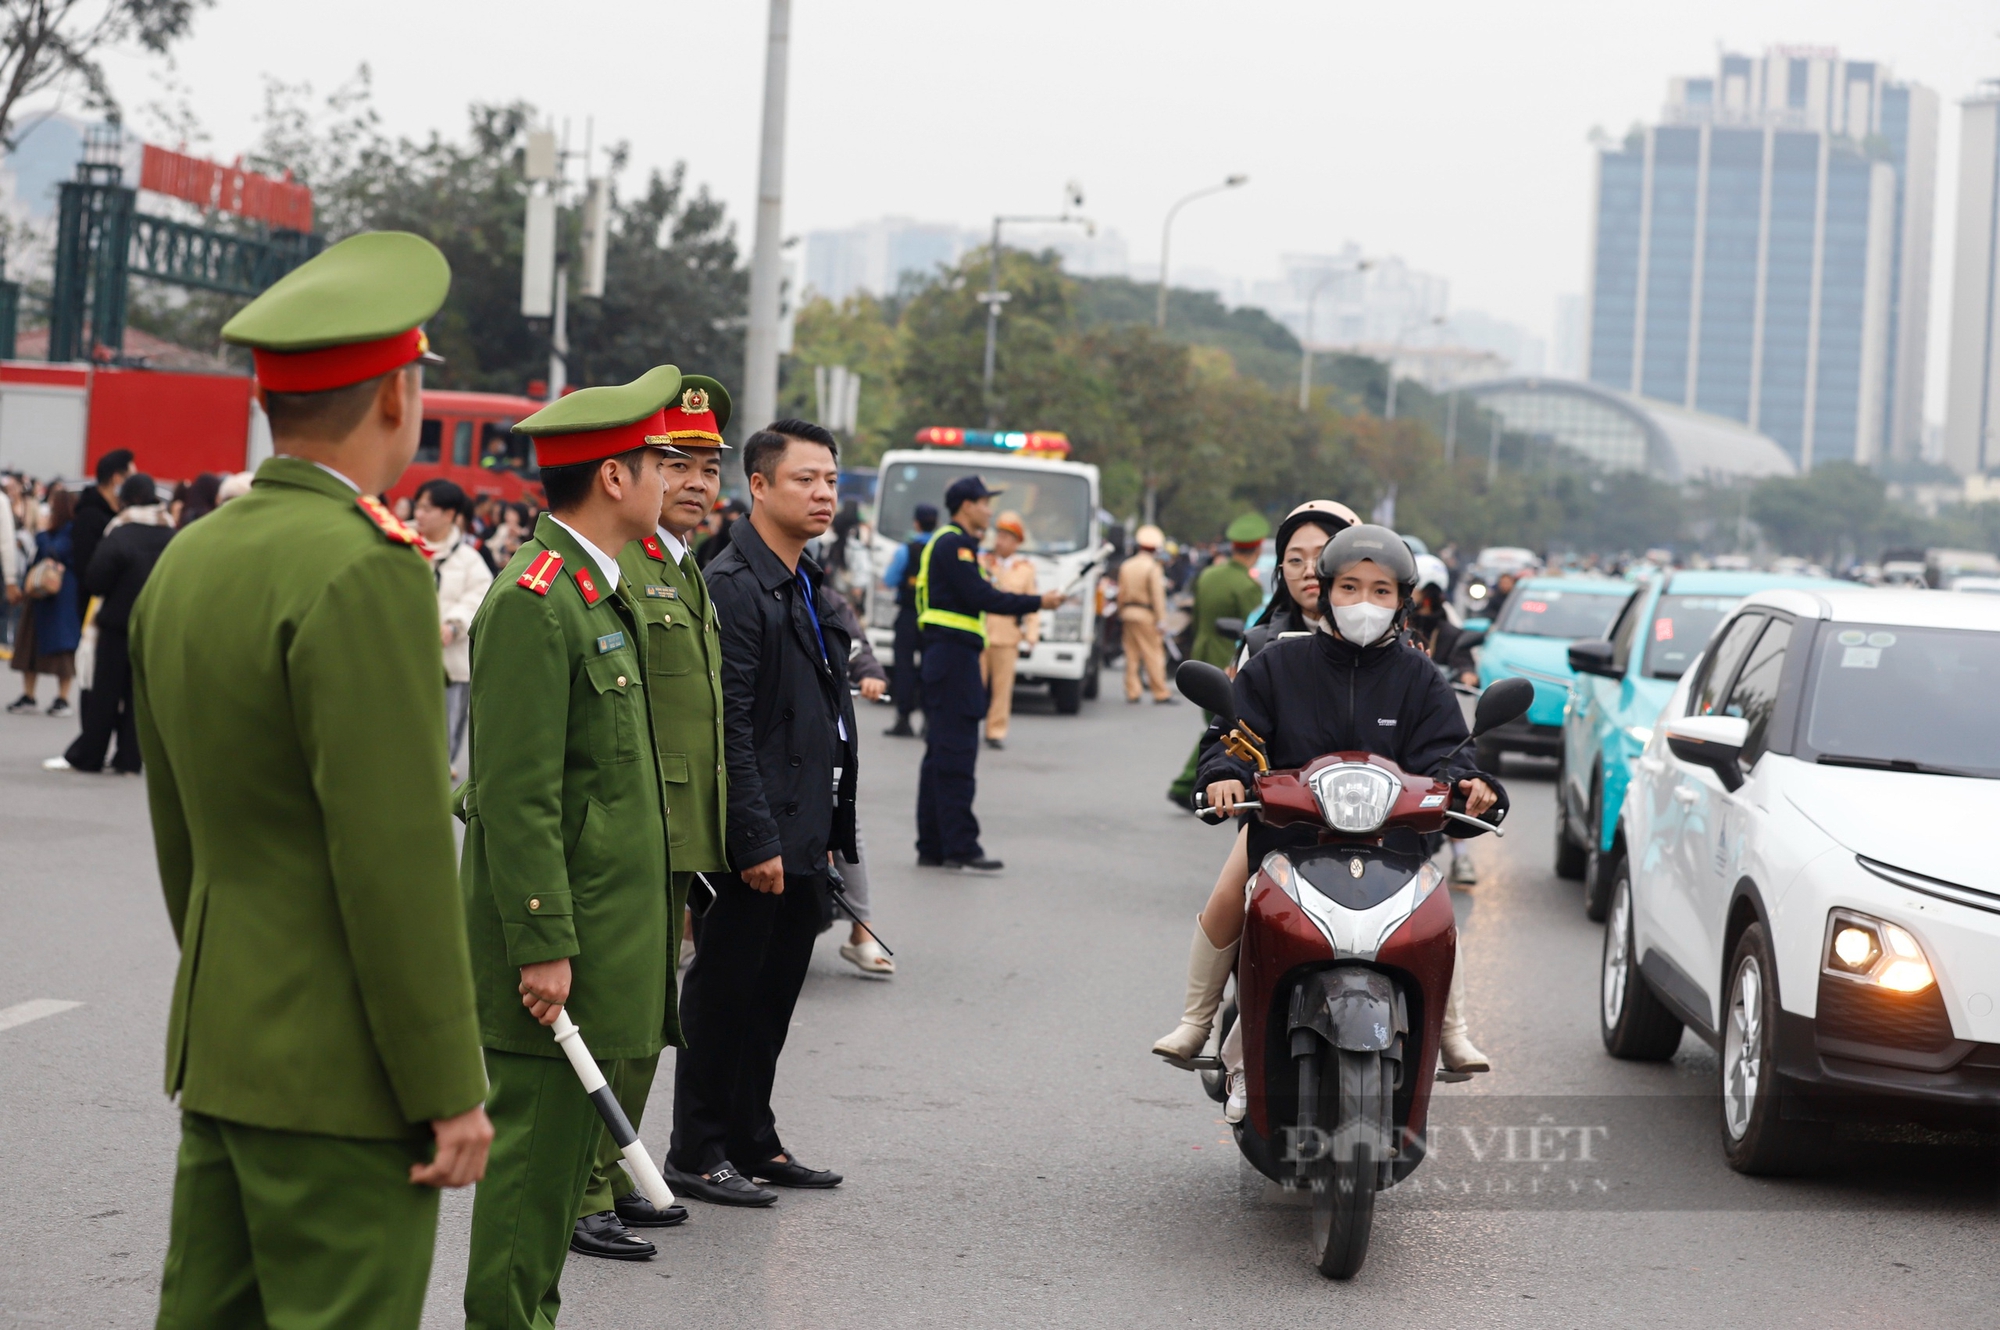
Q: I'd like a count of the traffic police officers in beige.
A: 2